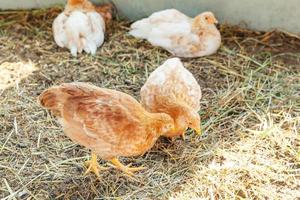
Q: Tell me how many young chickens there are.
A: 4